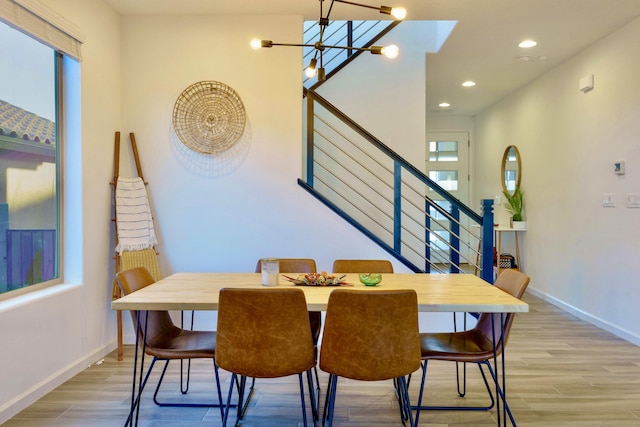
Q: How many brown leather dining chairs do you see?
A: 6